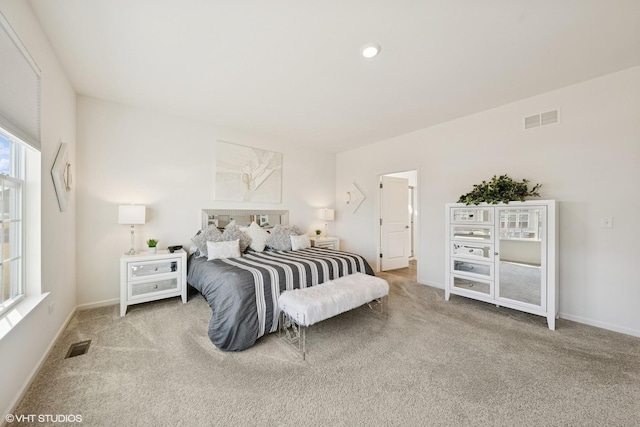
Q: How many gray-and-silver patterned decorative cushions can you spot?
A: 4